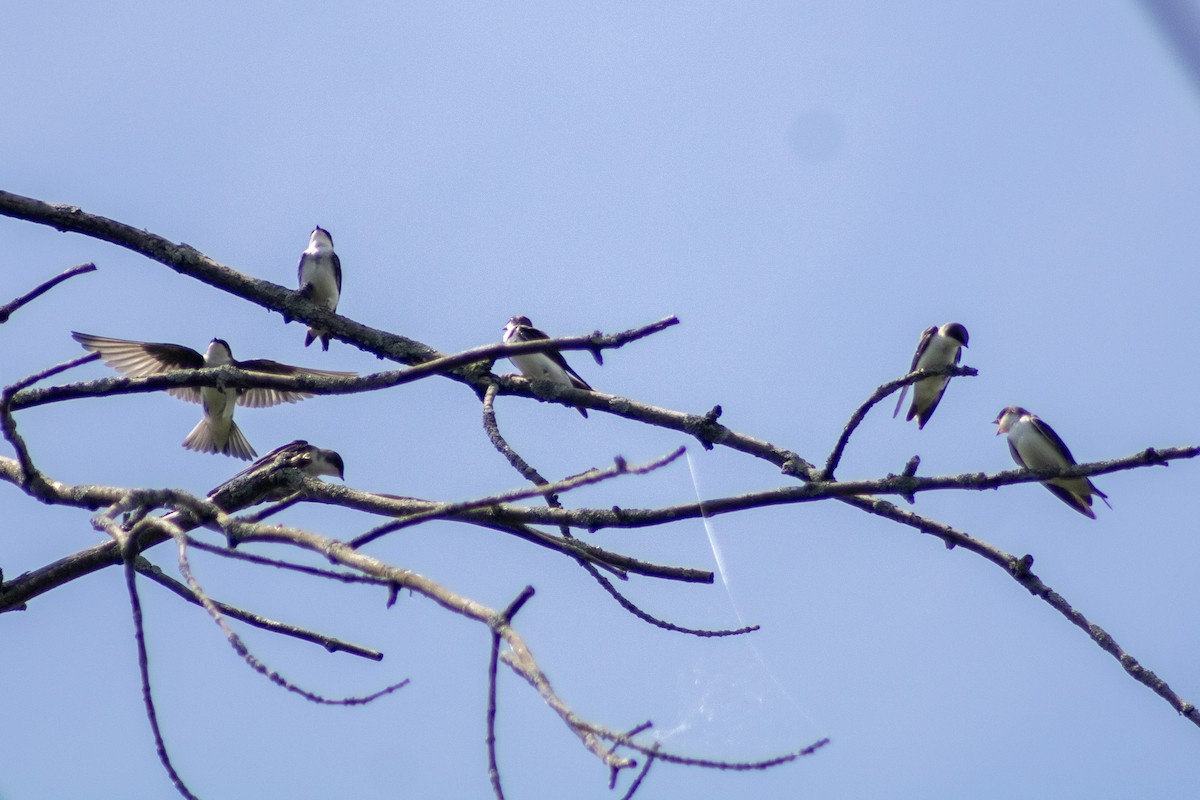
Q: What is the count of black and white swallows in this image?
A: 6